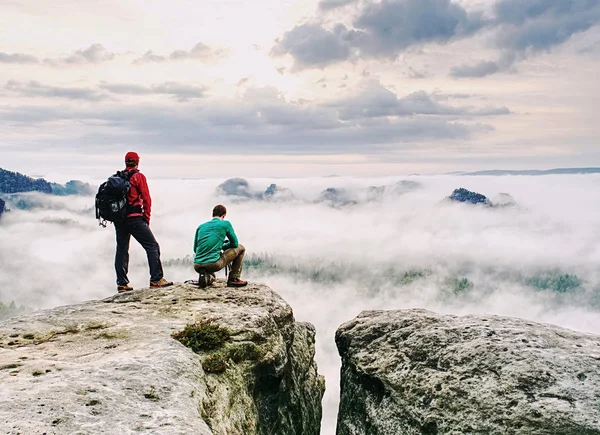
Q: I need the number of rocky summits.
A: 2